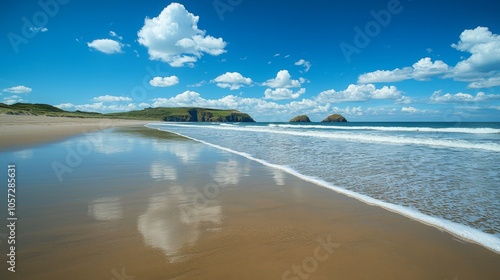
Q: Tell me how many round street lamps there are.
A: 0